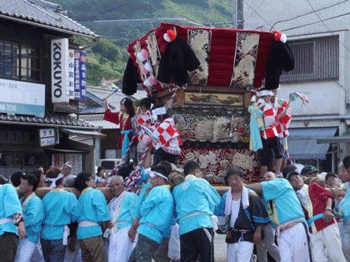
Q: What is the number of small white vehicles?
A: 1